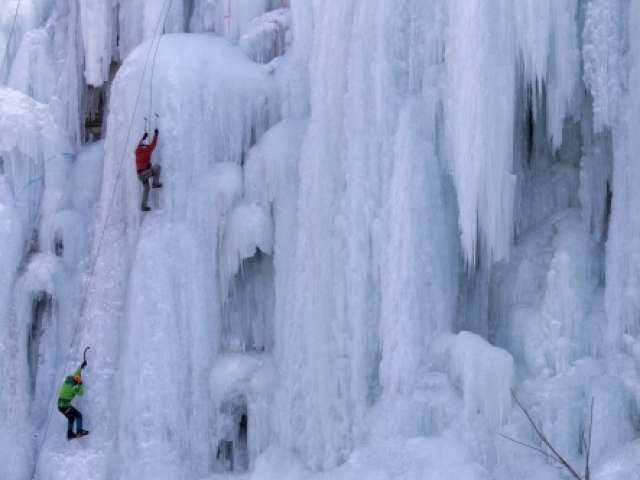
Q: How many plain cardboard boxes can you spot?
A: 0